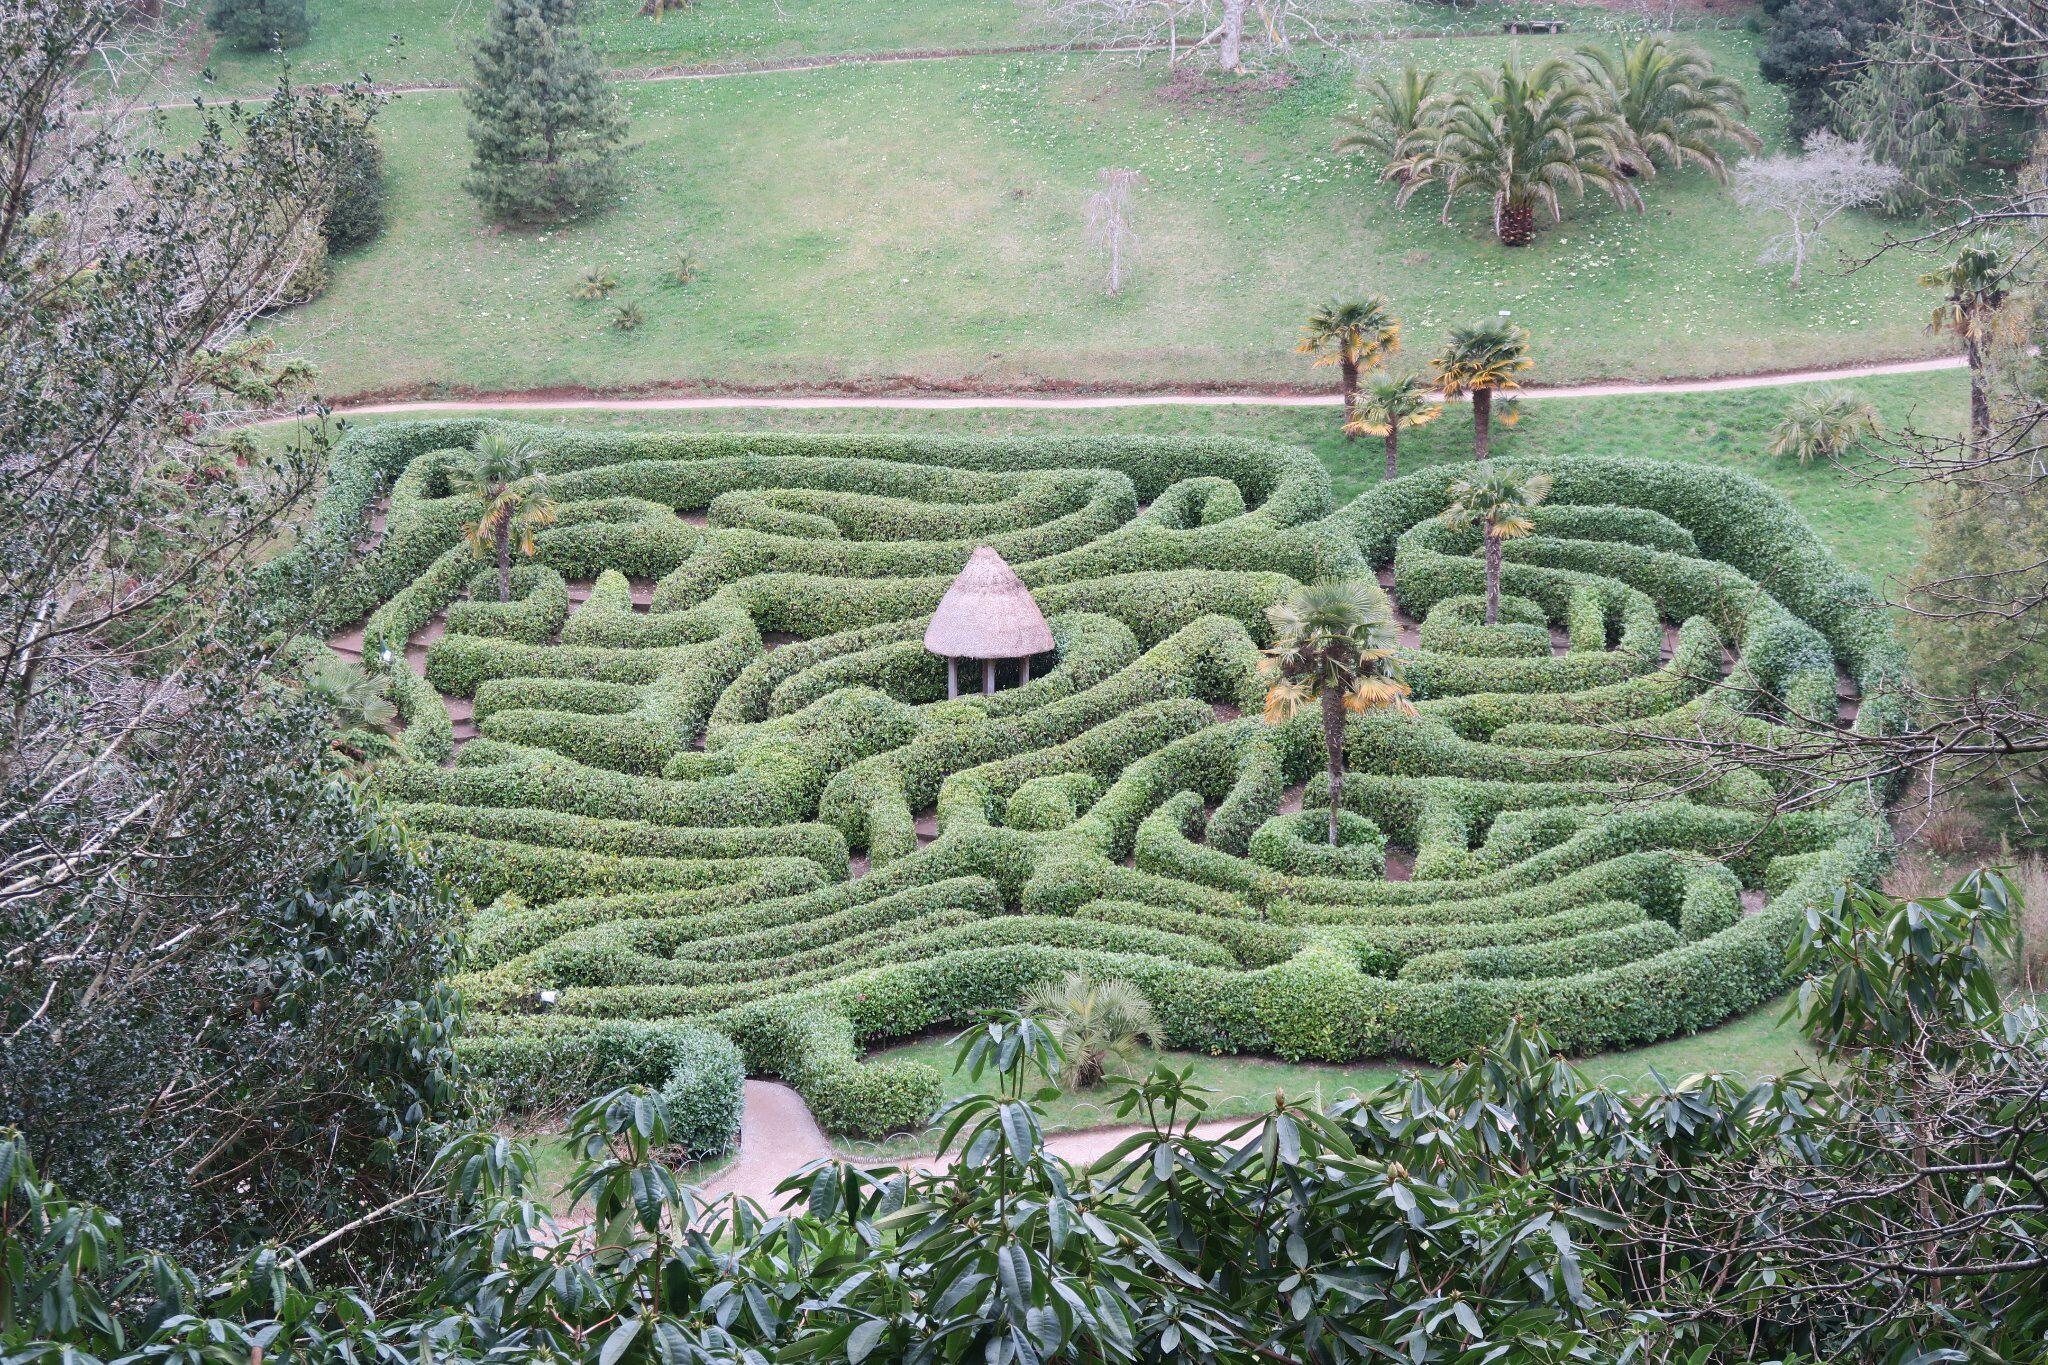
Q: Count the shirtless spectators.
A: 0